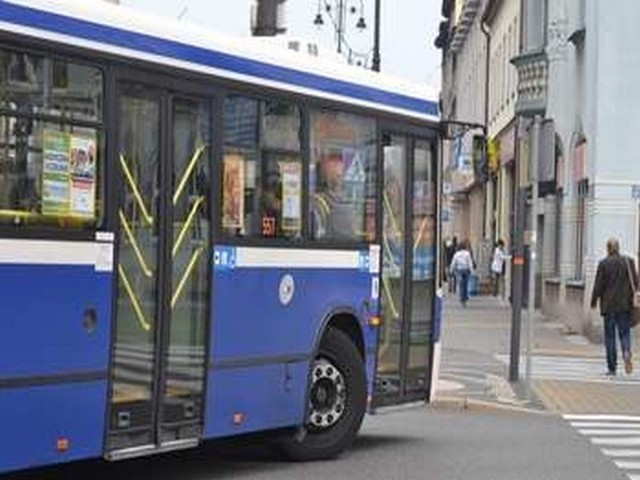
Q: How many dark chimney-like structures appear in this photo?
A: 1